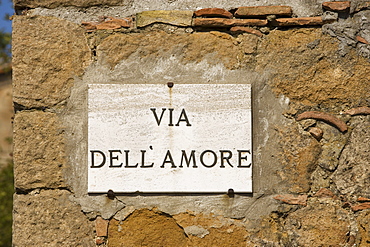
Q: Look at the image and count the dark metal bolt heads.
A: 3